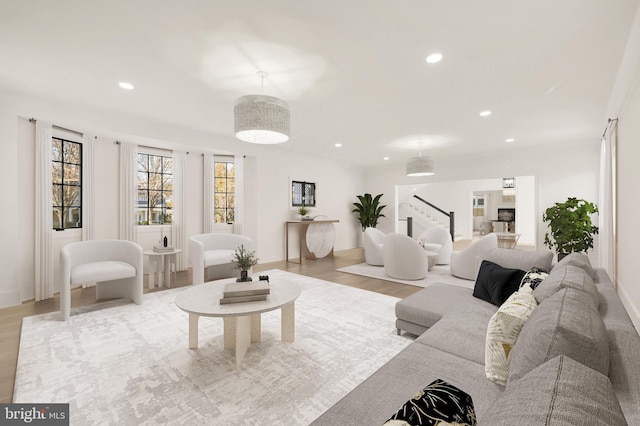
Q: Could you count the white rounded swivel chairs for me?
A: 4